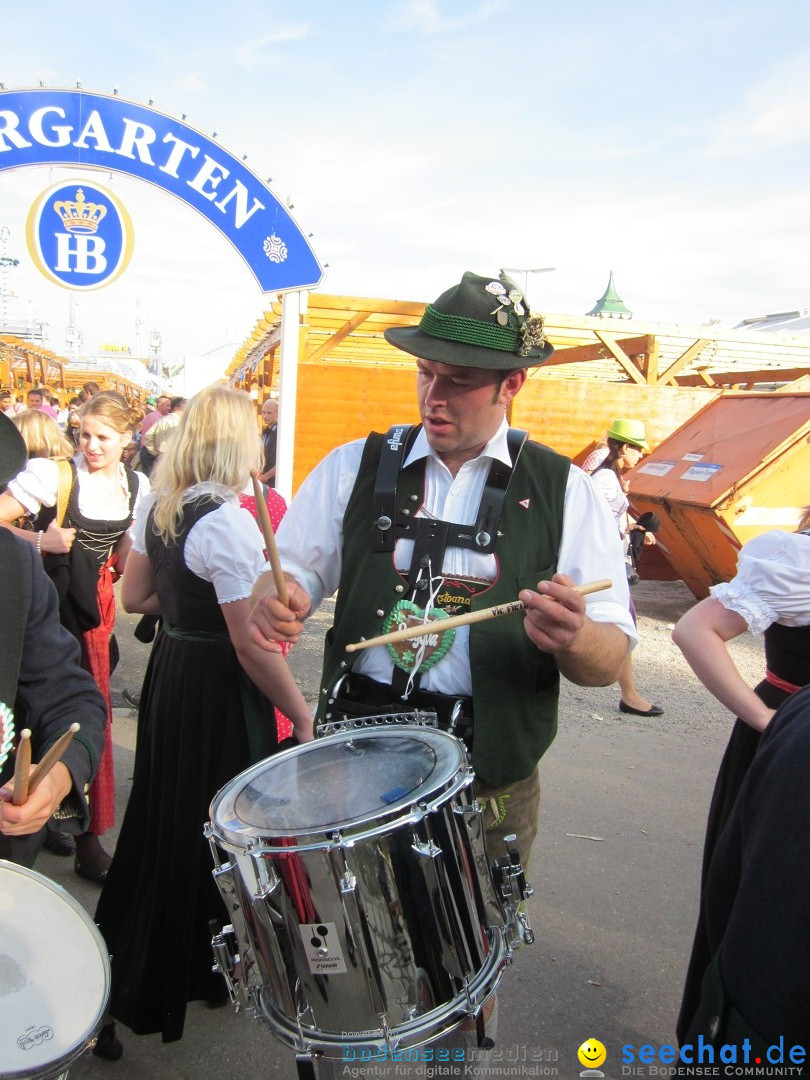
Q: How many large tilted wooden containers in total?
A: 1